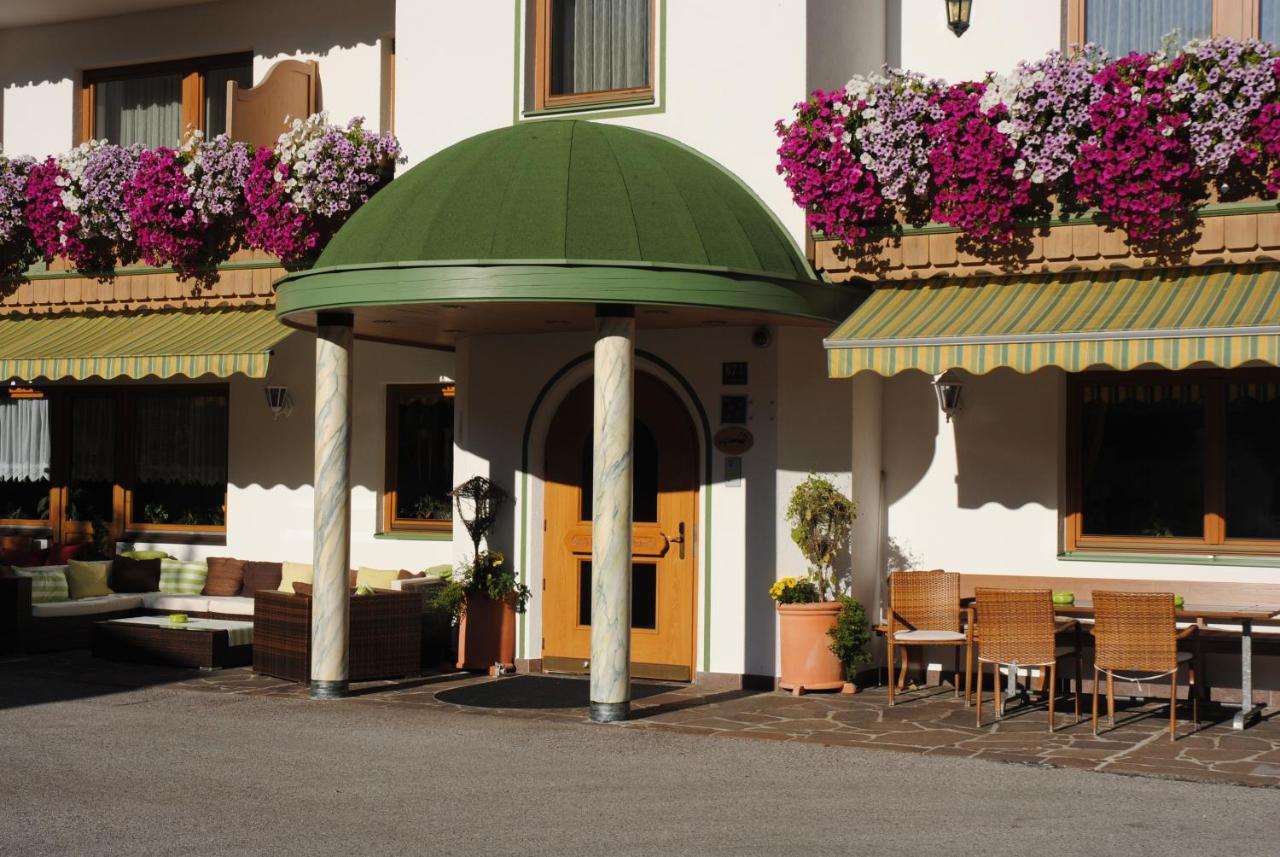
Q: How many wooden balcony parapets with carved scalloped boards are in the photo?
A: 2